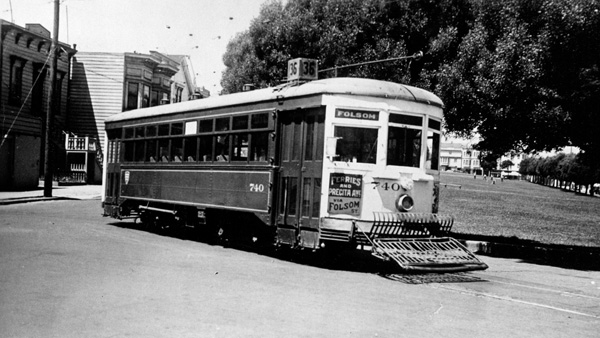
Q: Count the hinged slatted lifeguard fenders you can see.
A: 1